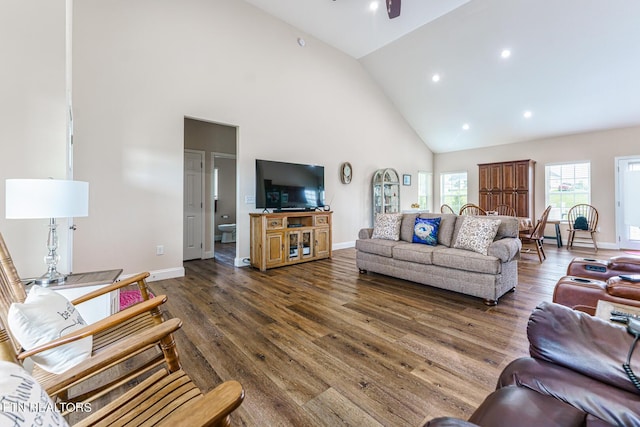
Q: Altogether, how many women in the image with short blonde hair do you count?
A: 0